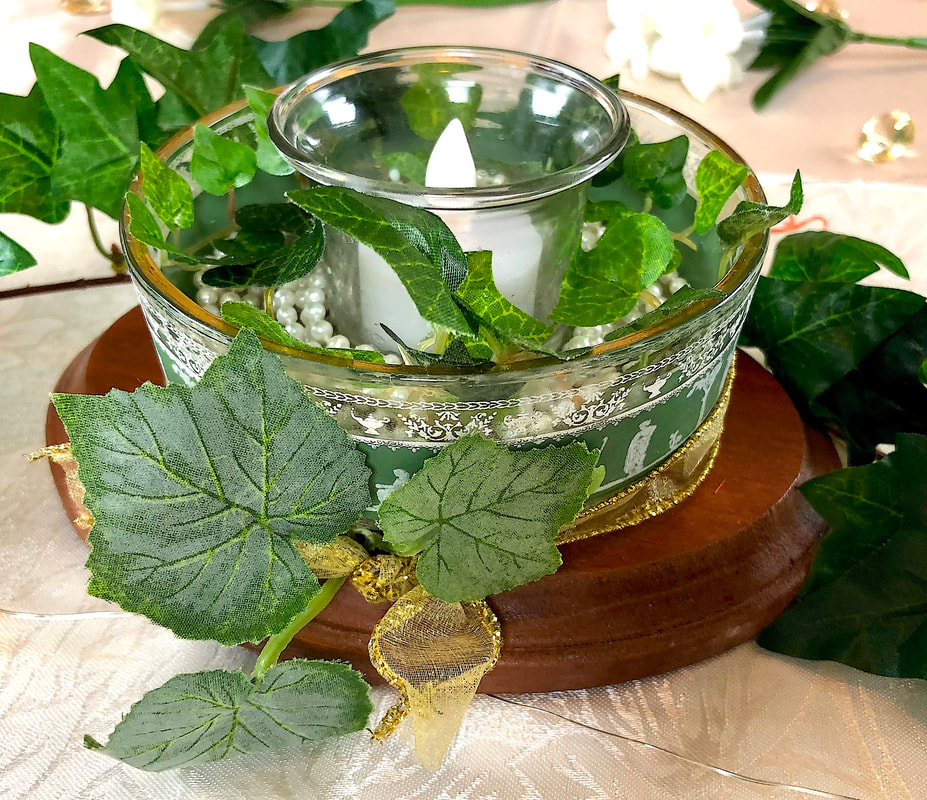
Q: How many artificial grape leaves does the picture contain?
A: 3